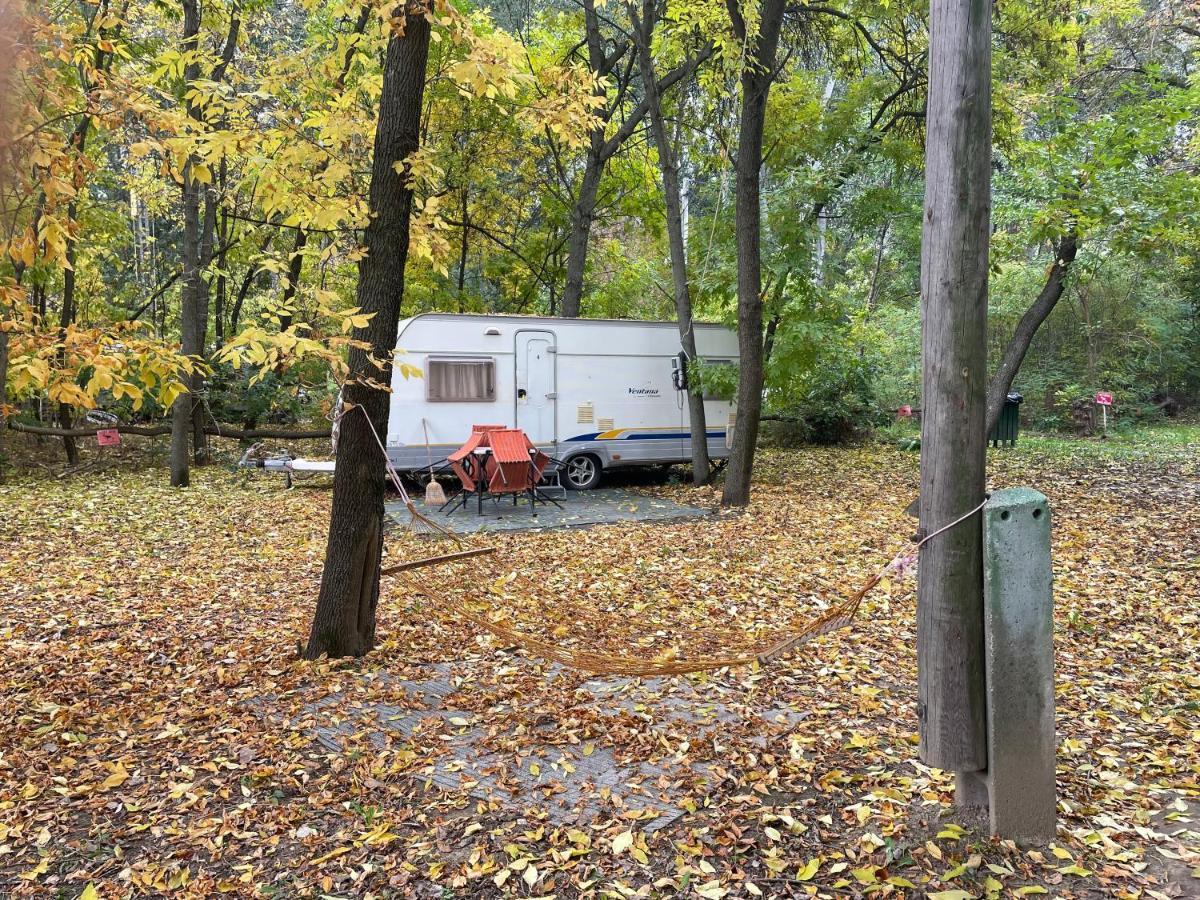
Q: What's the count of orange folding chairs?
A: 4